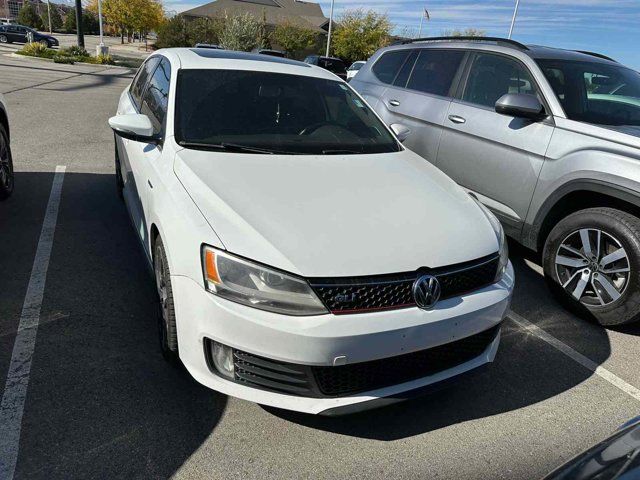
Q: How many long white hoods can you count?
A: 1